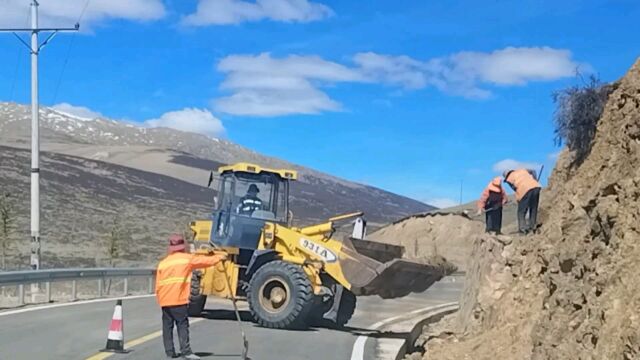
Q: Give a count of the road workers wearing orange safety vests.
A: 3